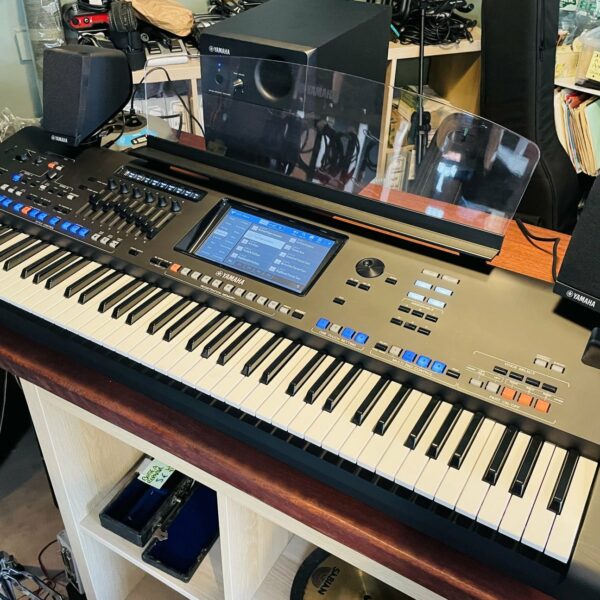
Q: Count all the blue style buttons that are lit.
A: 9